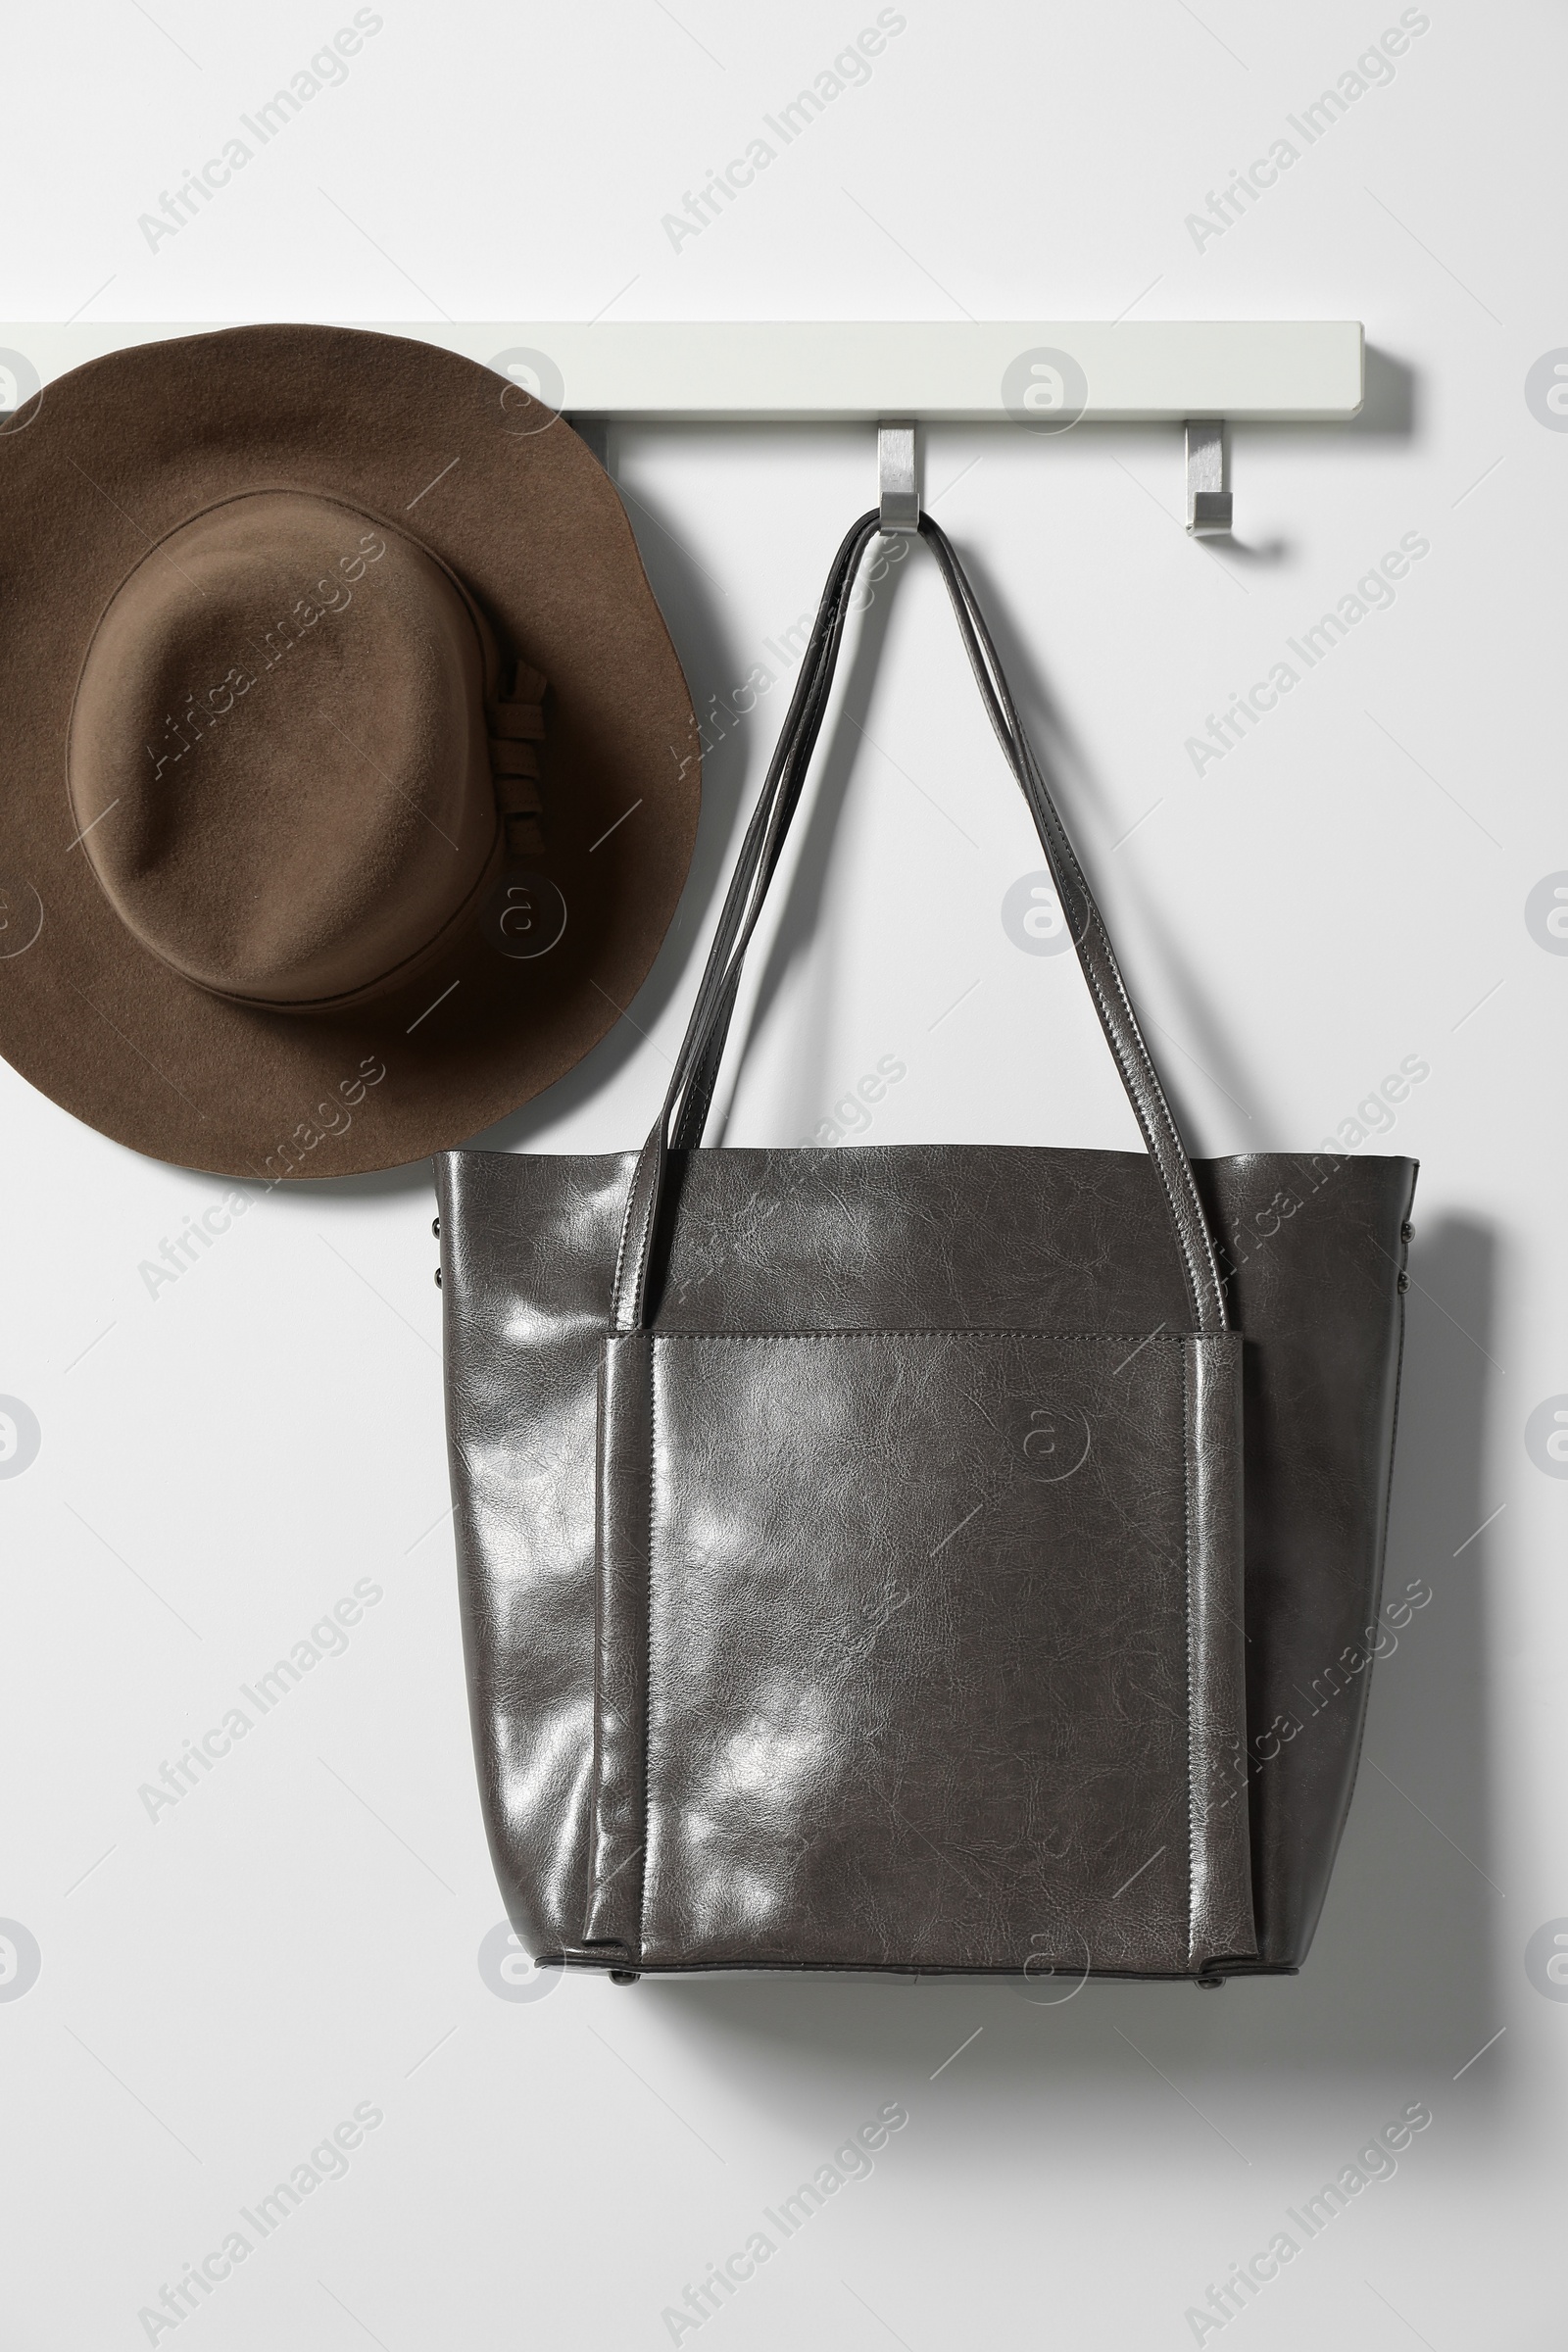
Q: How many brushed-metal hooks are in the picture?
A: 2